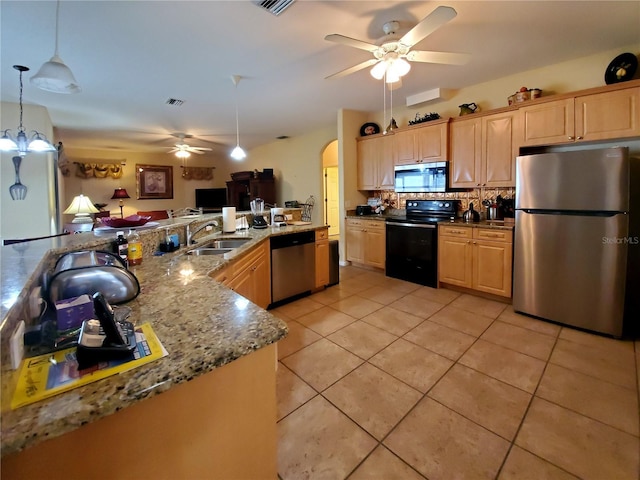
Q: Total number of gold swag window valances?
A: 2